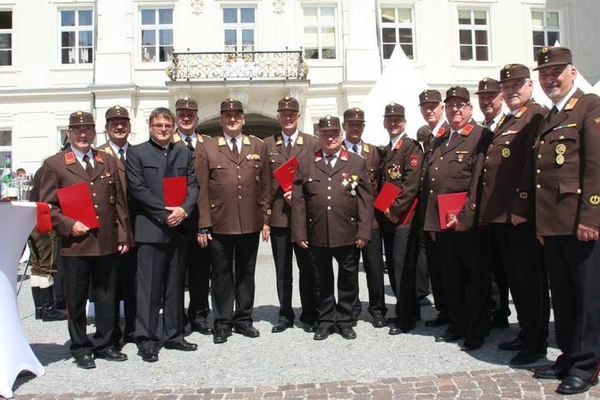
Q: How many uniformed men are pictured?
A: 13